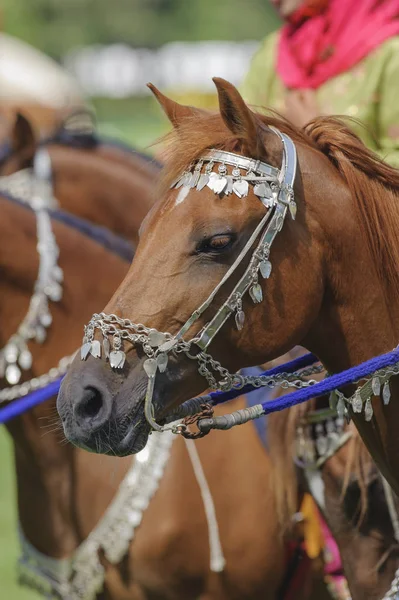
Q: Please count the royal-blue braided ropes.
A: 3